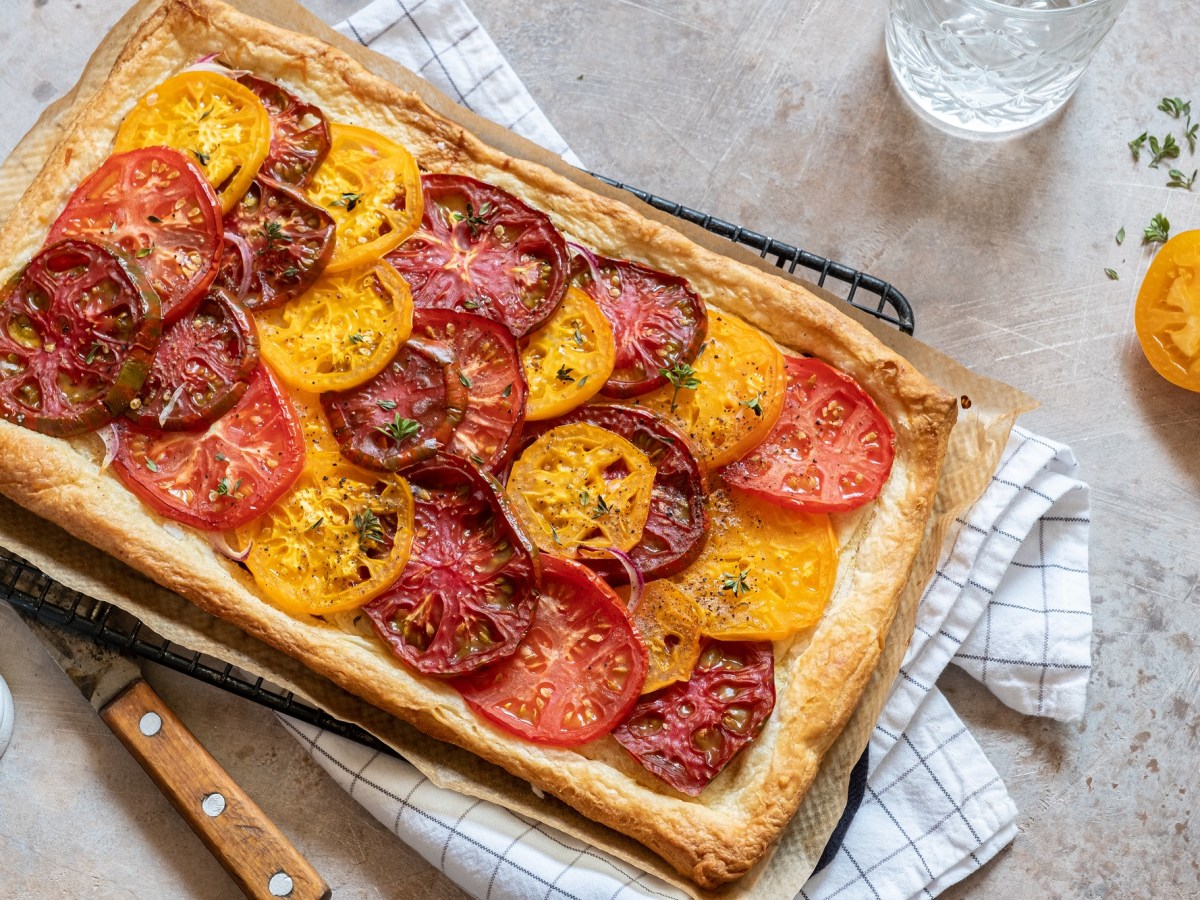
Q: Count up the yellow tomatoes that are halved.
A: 1